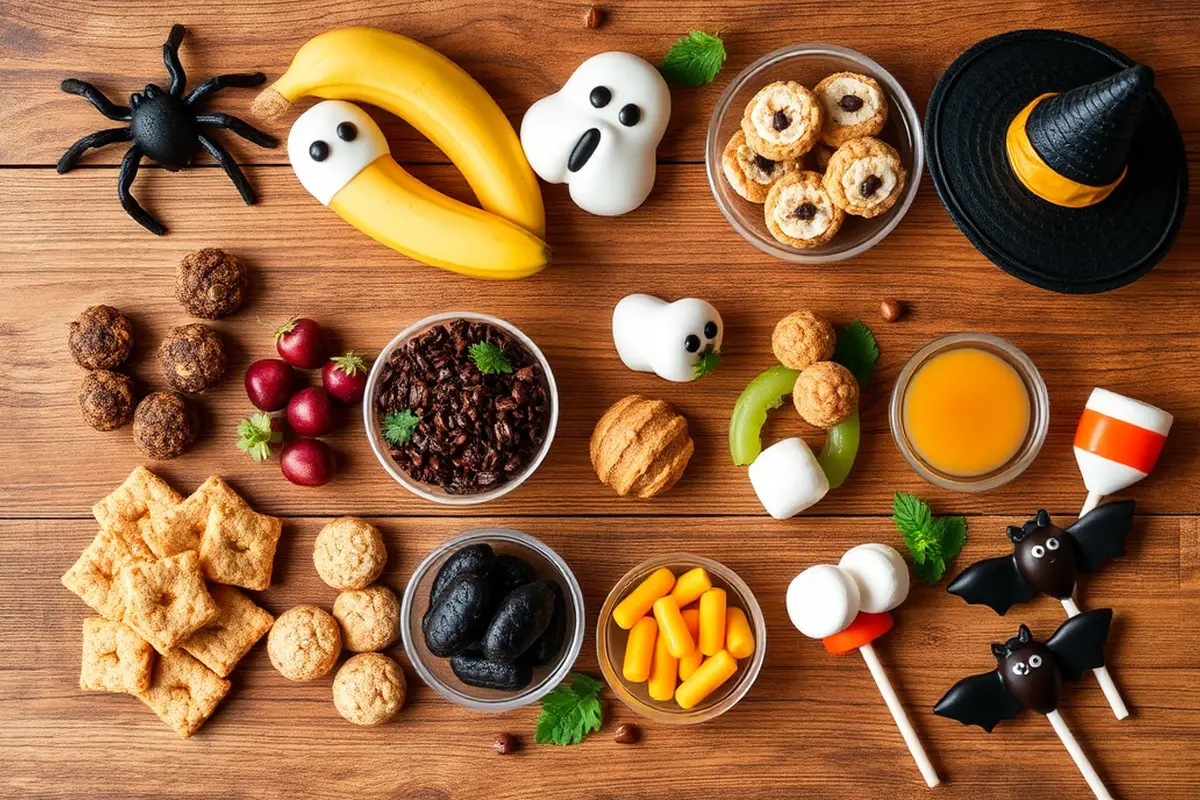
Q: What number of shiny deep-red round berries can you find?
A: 5